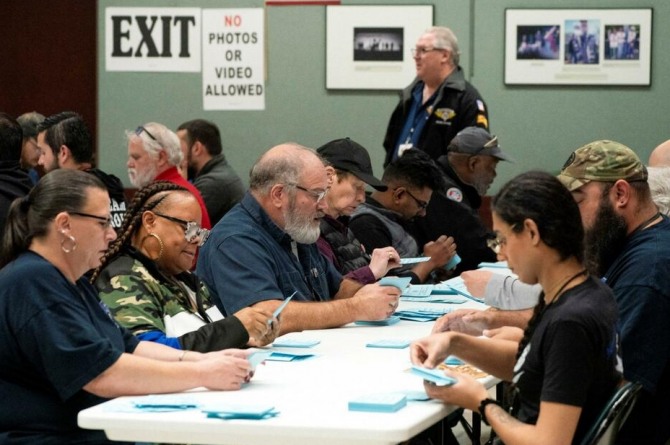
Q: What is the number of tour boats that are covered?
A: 0